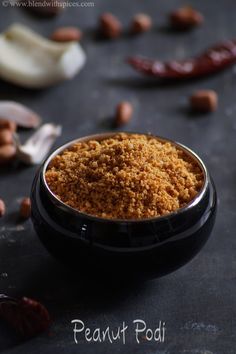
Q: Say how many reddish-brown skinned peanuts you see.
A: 11